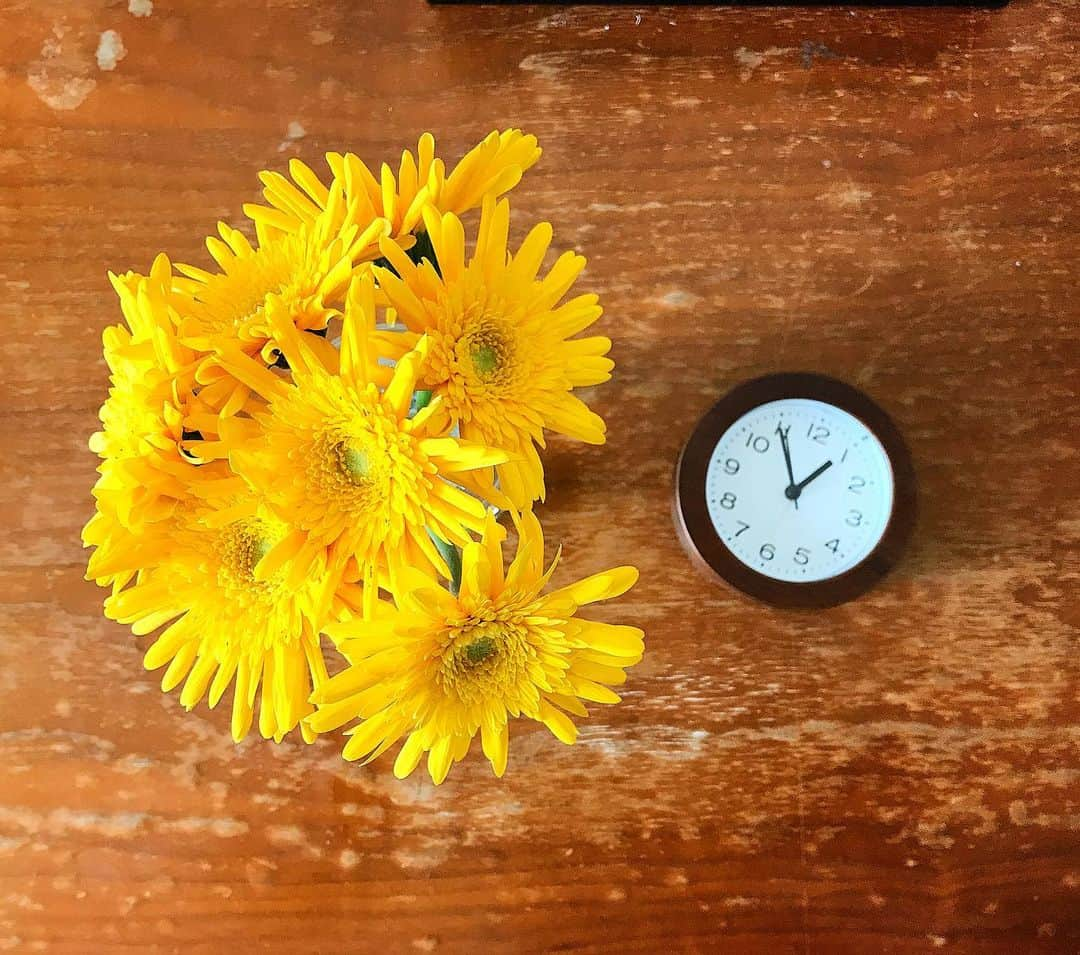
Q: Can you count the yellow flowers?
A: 7